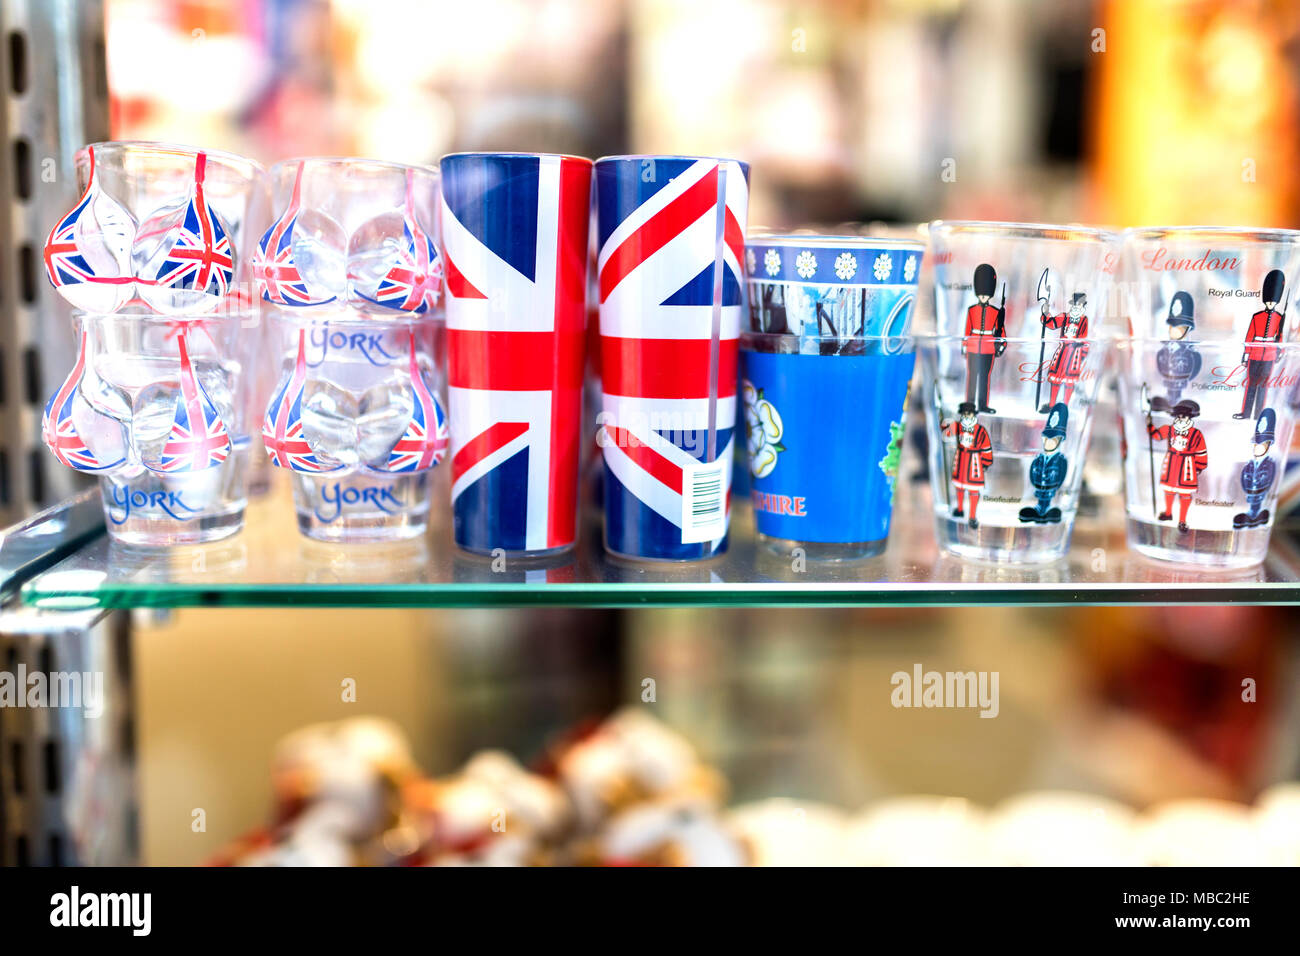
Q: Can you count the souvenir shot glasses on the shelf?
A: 12